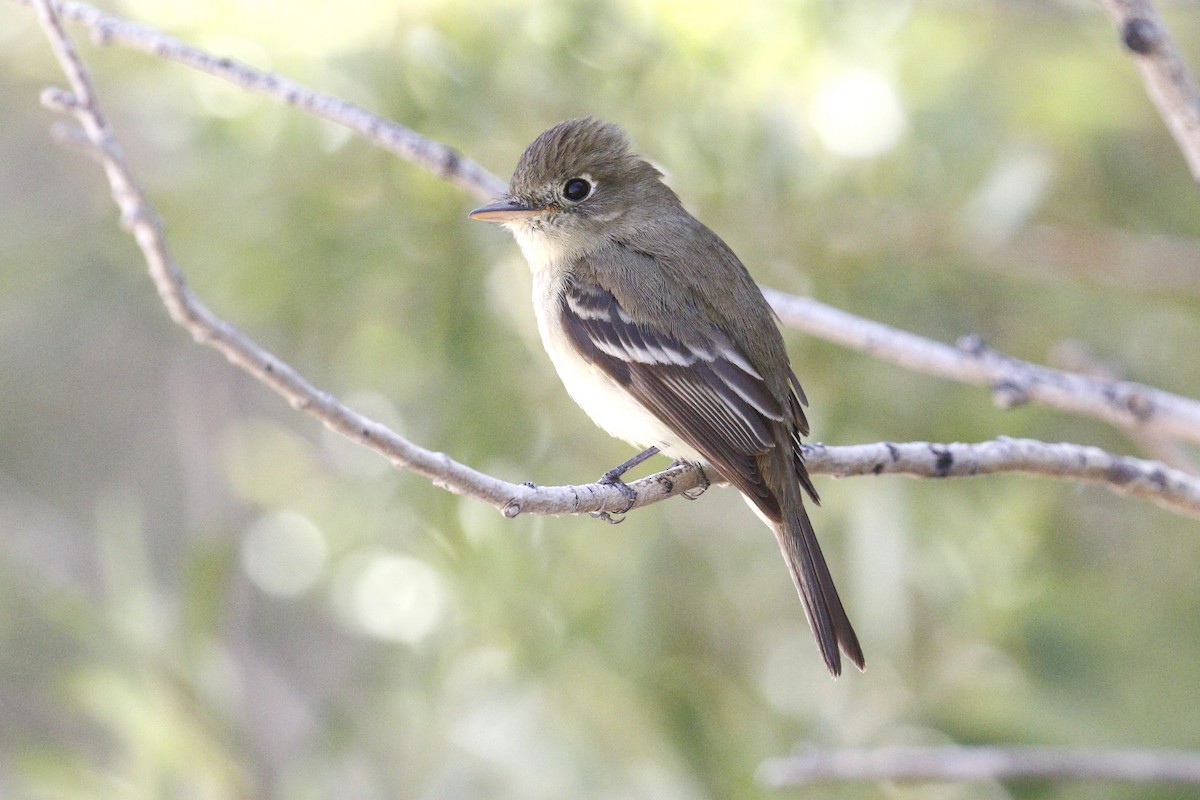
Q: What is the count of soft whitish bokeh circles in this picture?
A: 3